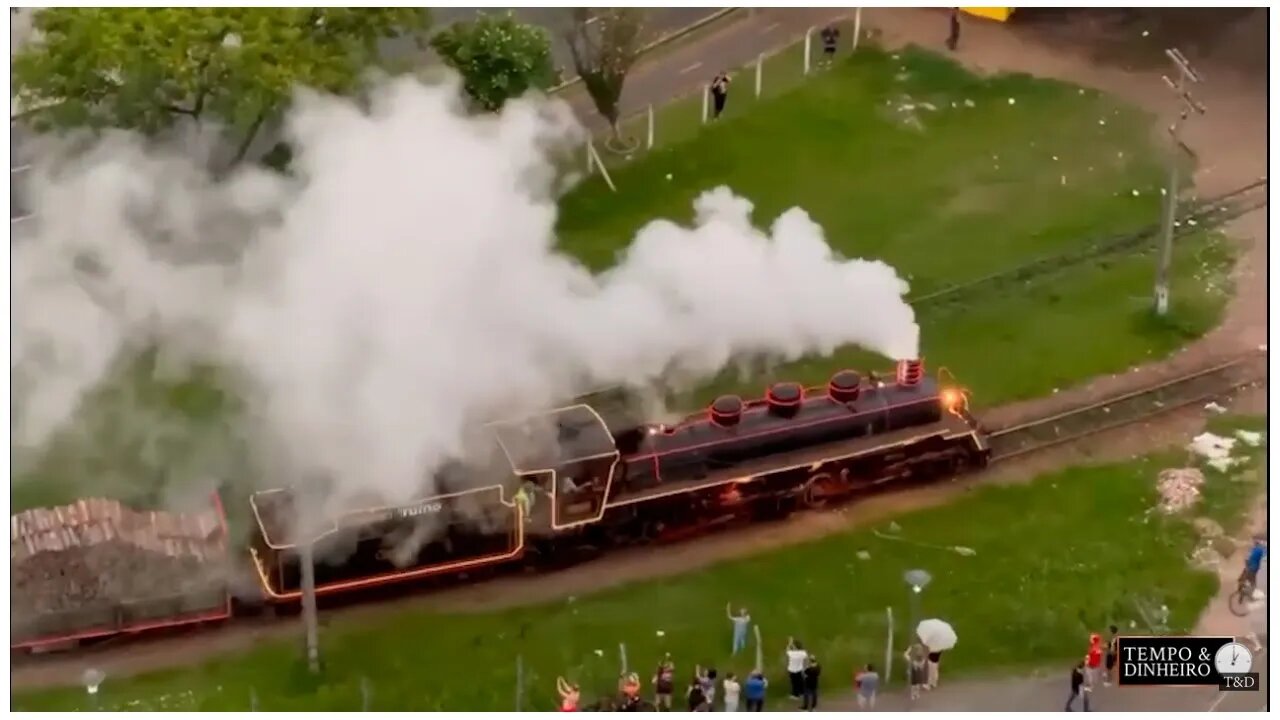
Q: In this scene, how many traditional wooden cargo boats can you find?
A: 0